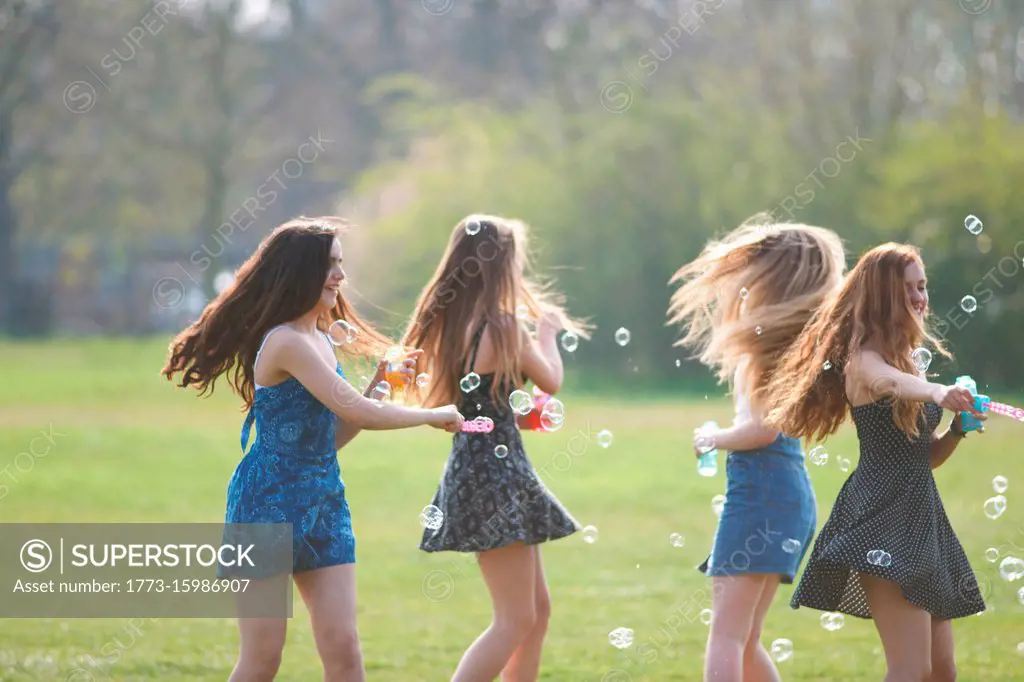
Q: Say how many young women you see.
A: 4